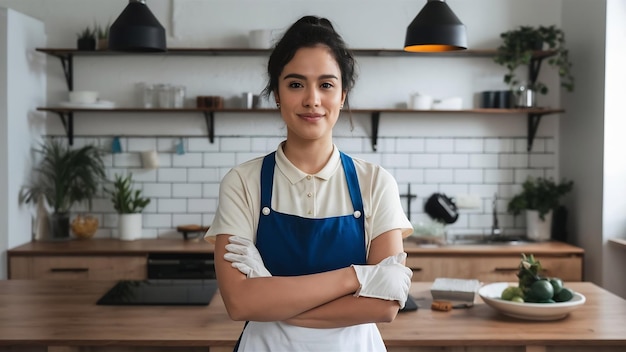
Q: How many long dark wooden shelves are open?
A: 2